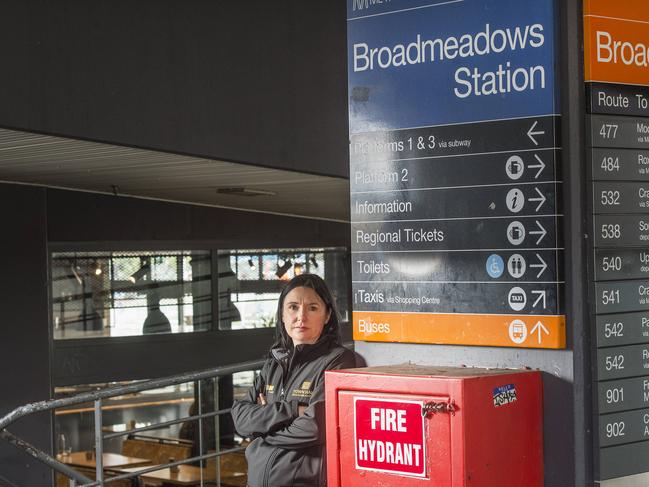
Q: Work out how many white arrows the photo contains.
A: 7